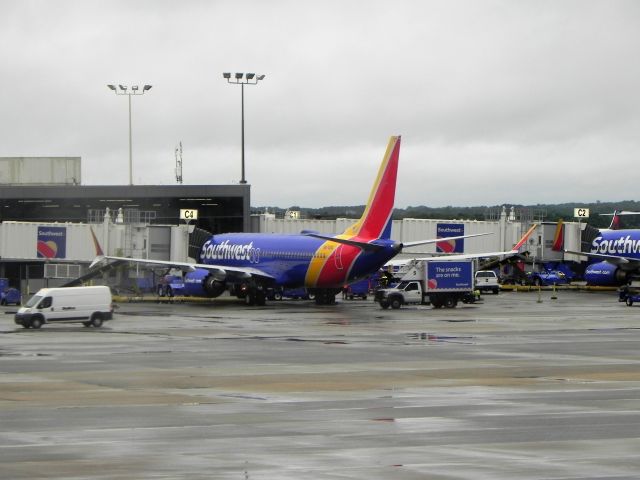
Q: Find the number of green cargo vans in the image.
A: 0